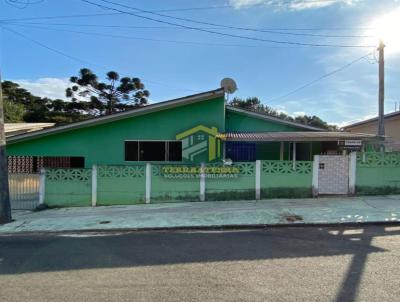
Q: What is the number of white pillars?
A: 7